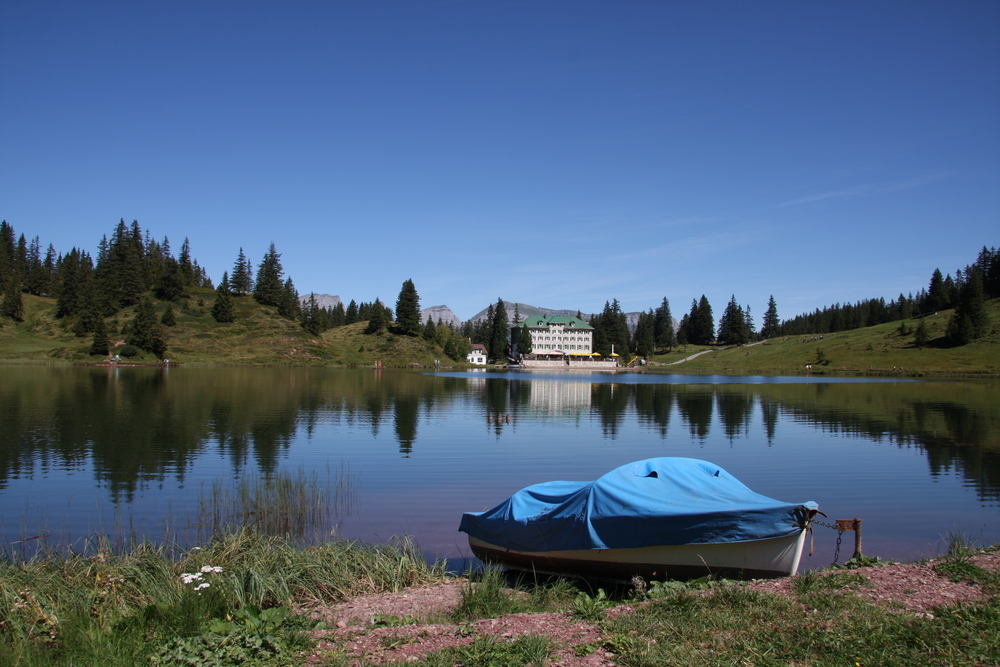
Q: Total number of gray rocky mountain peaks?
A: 3